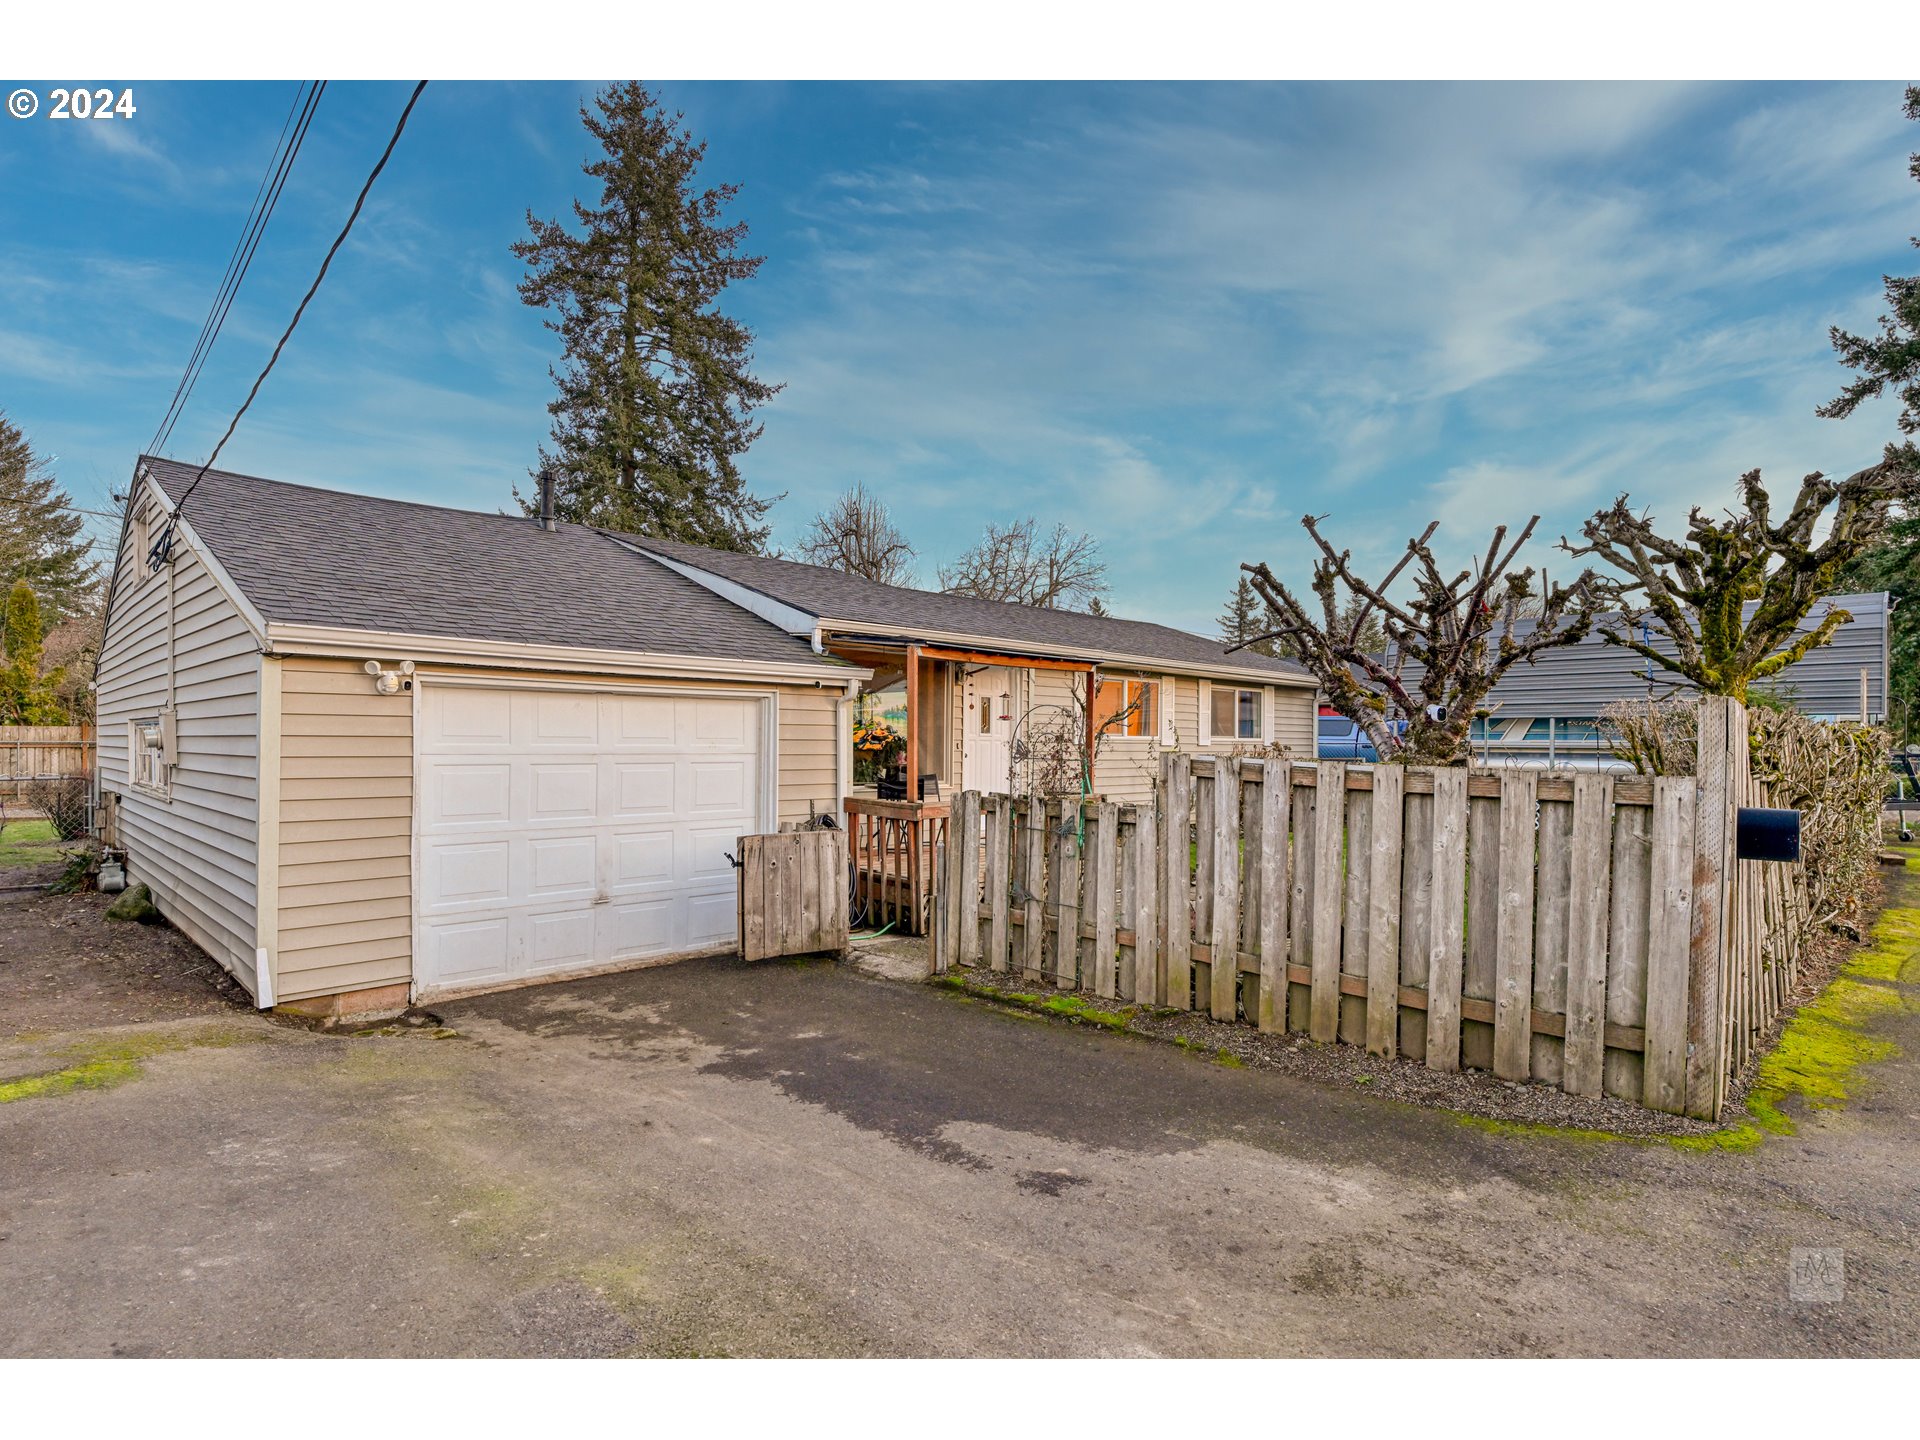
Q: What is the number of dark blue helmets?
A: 0